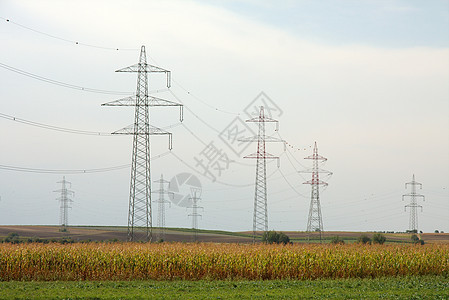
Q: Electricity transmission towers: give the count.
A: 7